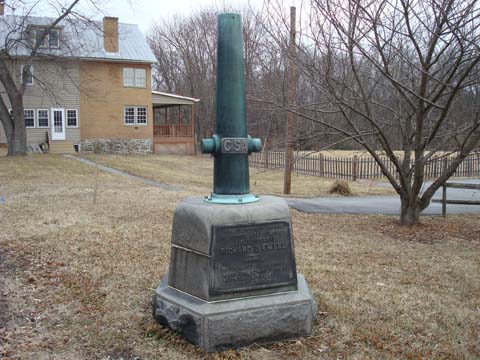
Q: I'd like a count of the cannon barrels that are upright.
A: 1